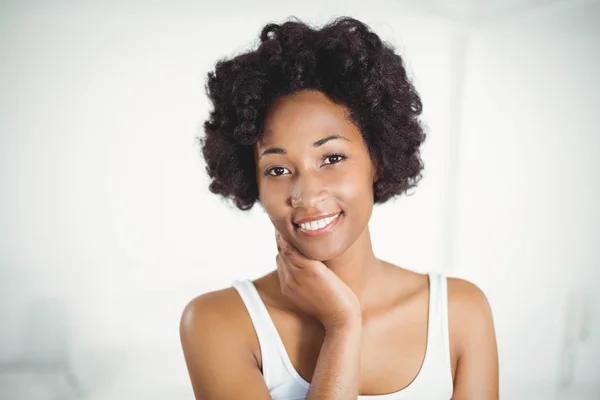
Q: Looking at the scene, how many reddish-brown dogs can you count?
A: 0